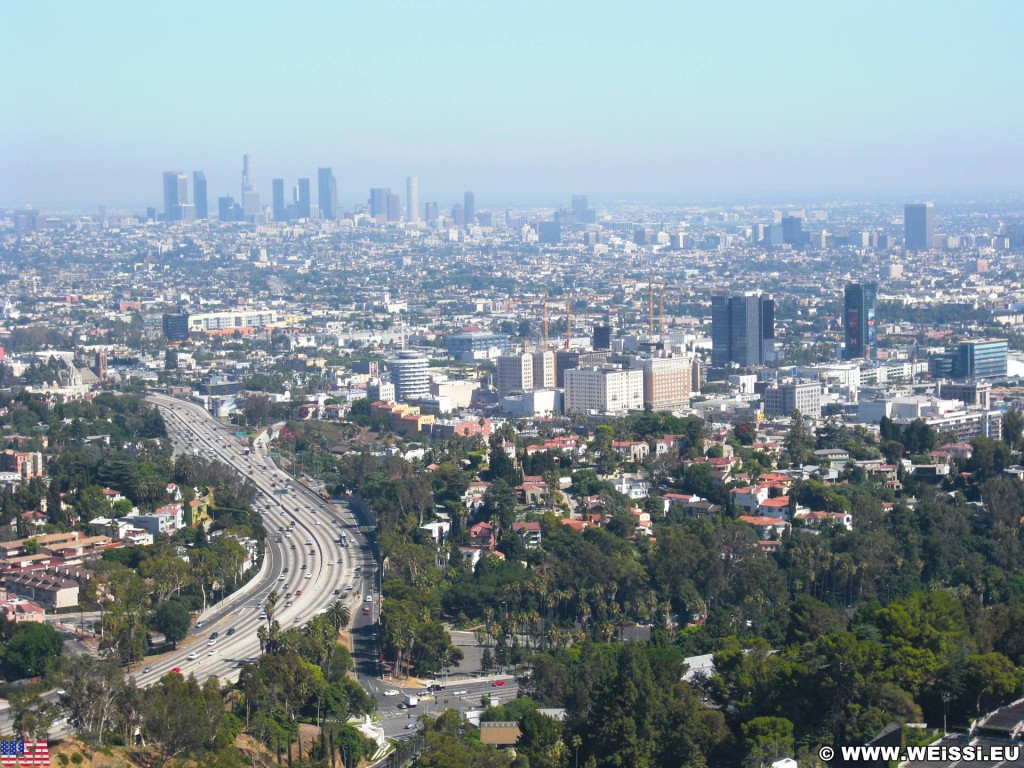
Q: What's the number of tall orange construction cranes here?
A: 4